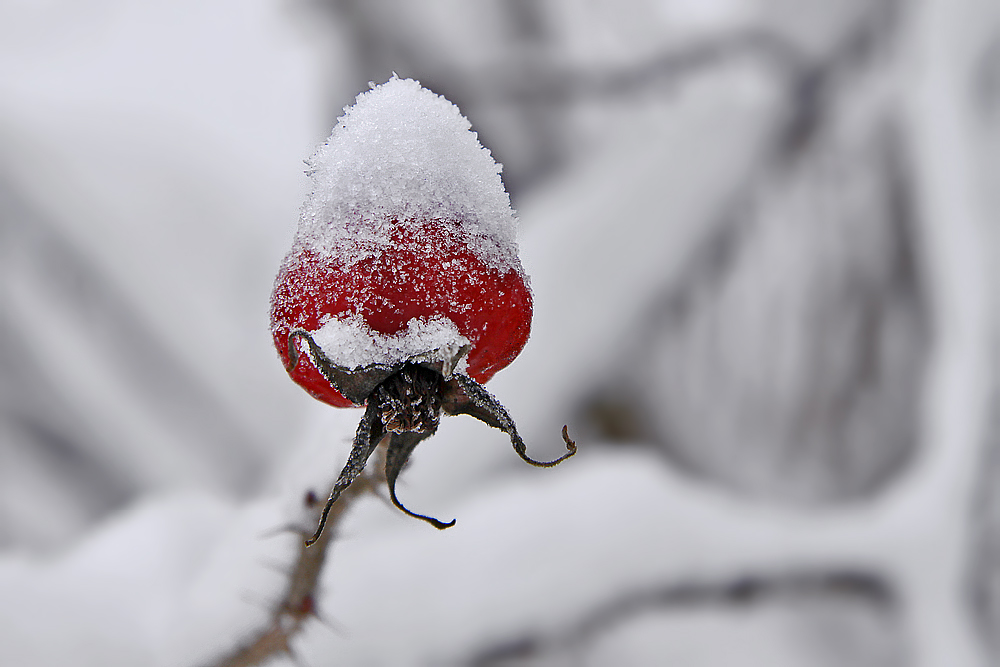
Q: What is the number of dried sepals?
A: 5